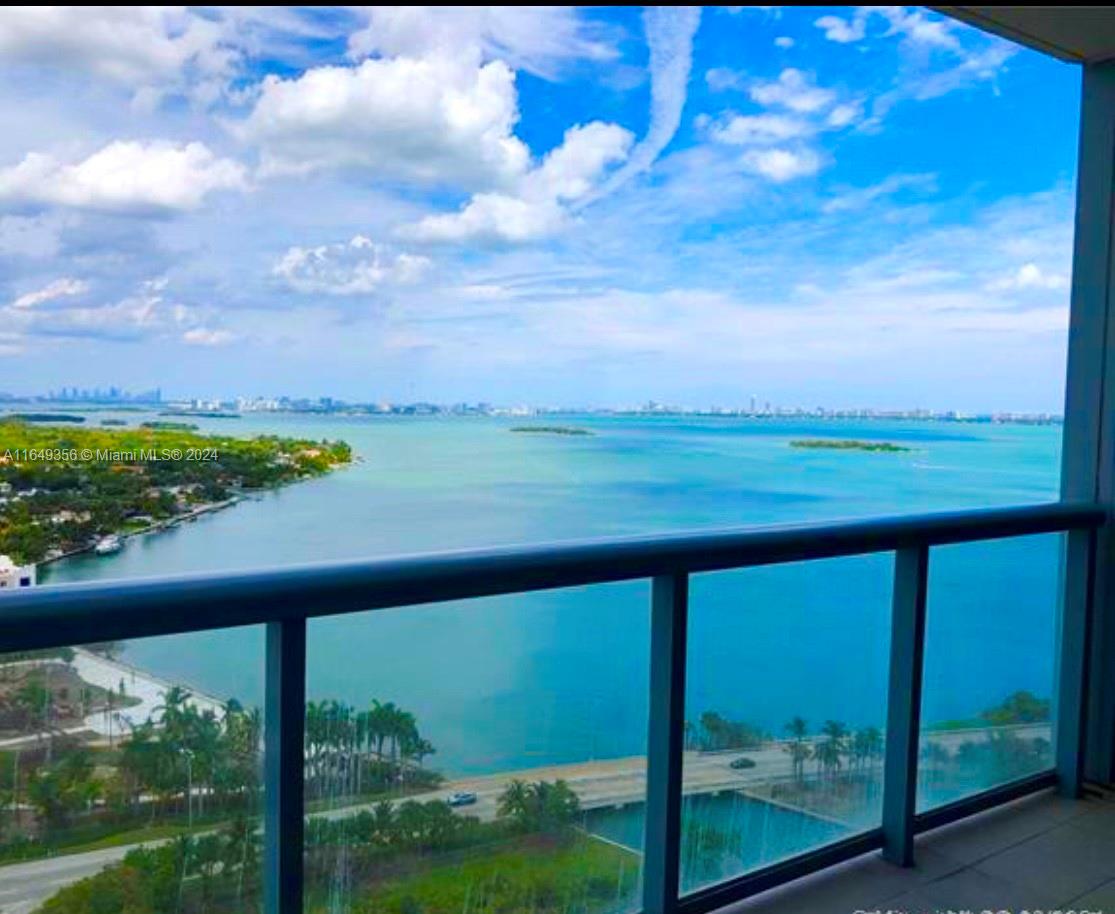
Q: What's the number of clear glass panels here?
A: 4